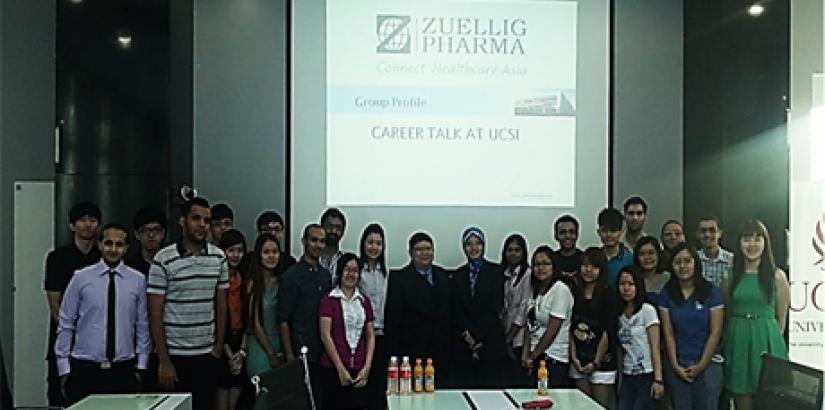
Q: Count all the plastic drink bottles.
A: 5